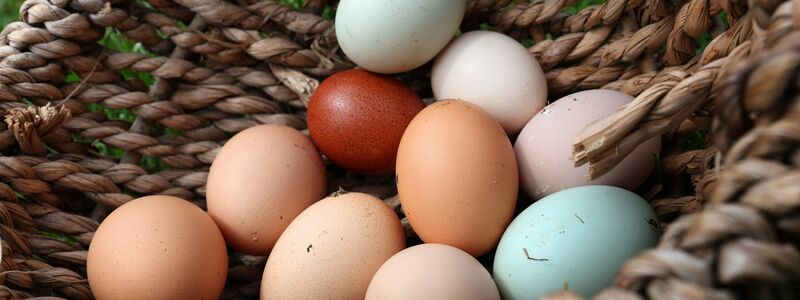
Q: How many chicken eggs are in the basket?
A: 10